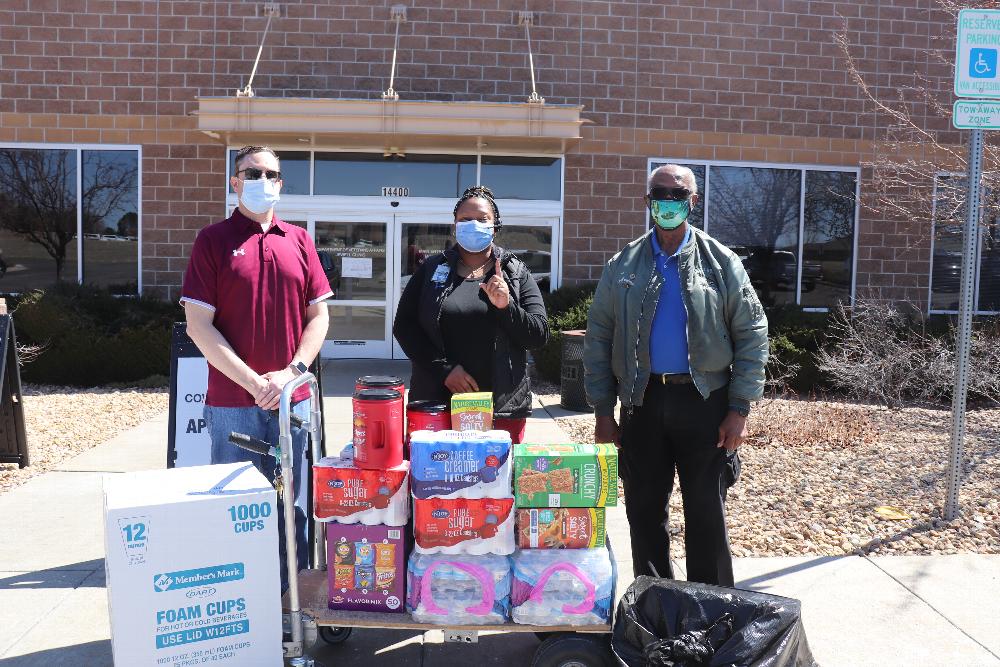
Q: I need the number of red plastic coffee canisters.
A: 3